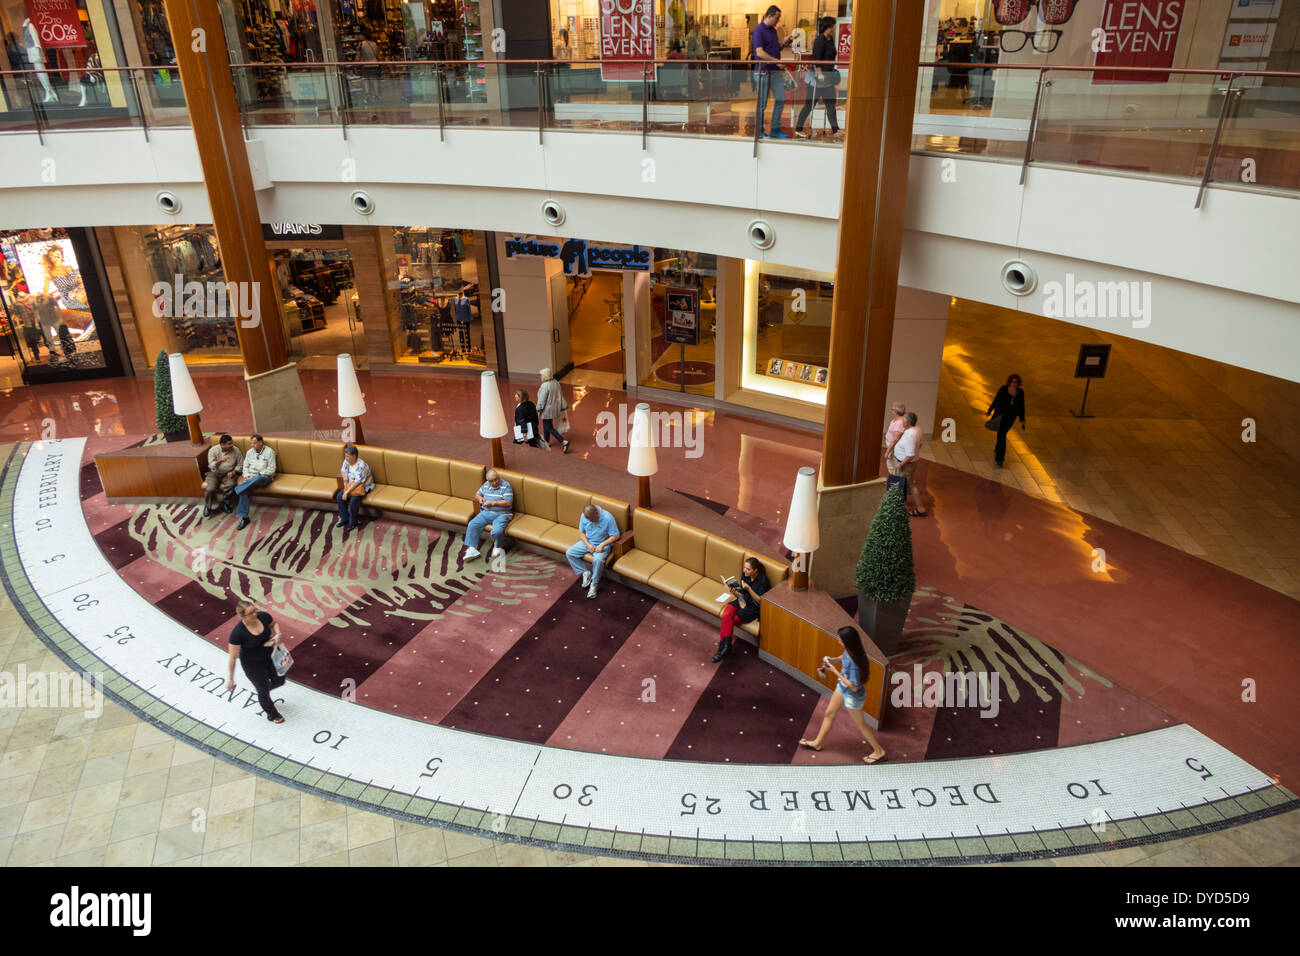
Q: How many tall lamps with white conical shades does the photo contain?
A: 5